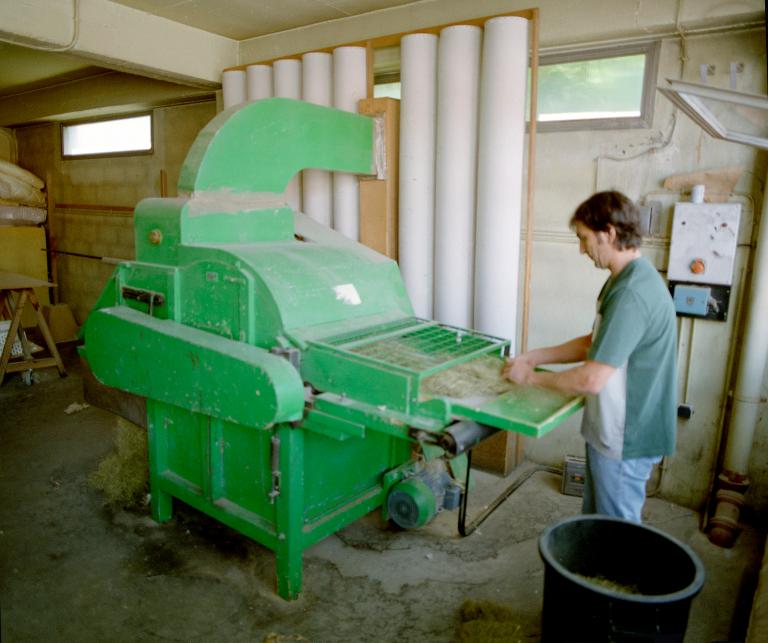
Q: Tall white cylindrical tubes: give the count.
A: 8